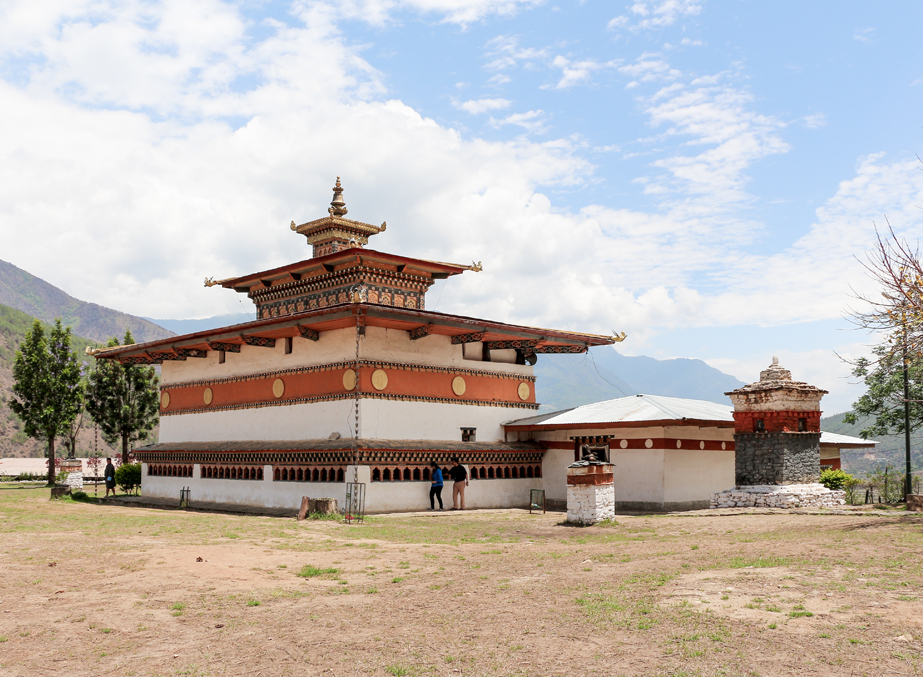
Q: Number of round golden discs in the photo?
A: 7